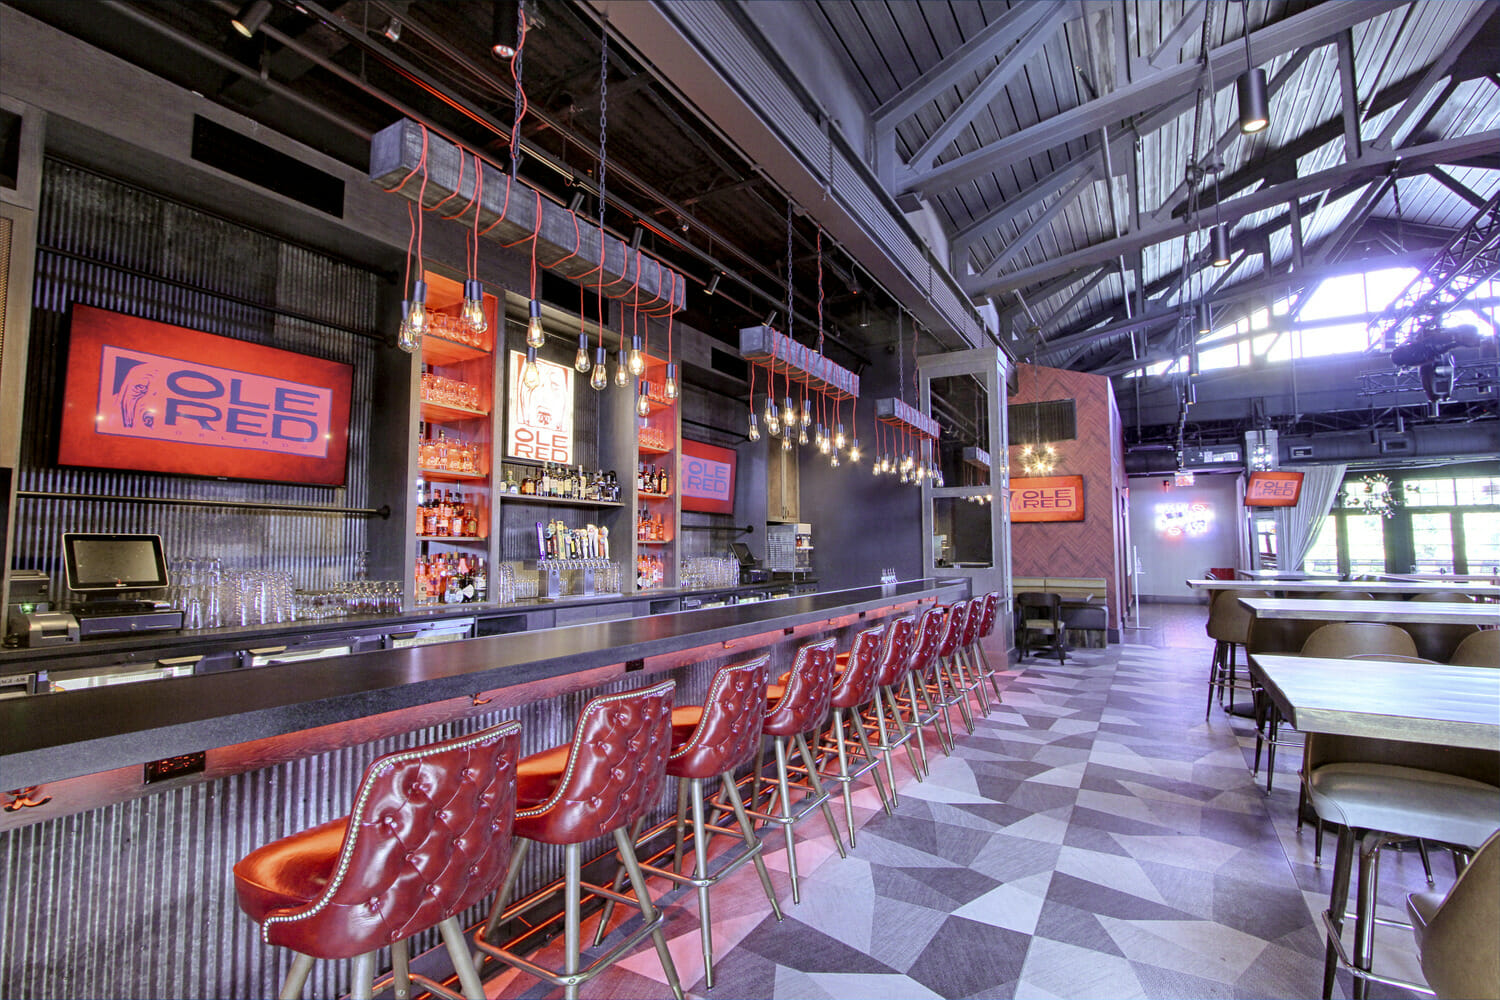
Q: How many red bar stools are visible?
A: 10